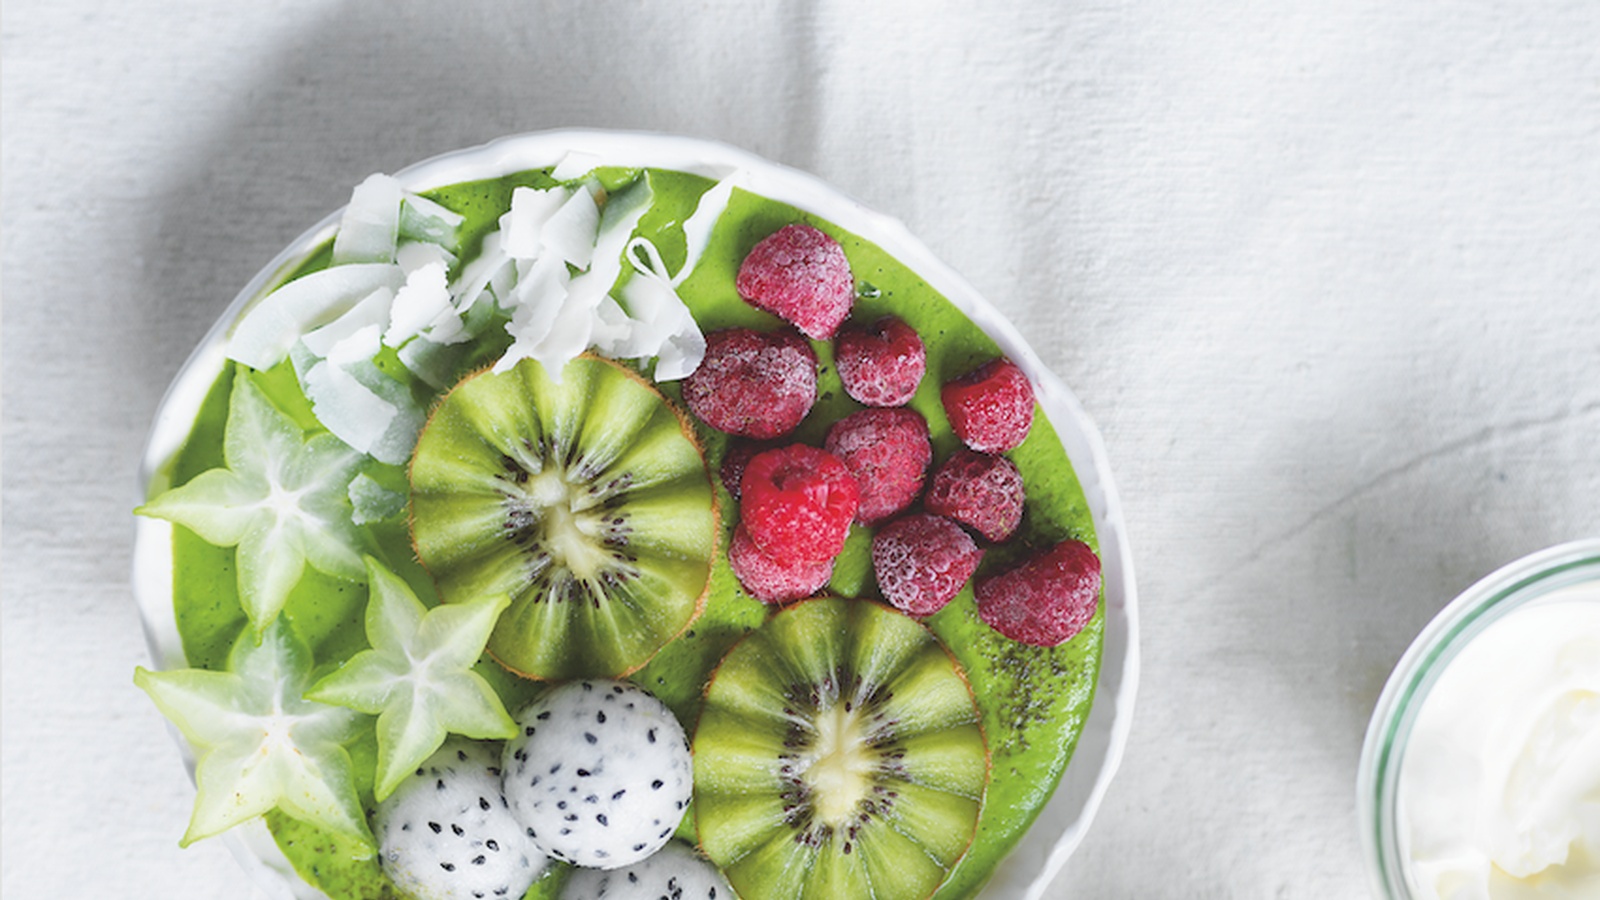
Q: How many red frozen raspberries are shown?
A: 11